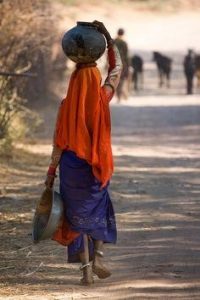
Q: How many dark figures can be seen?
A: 4